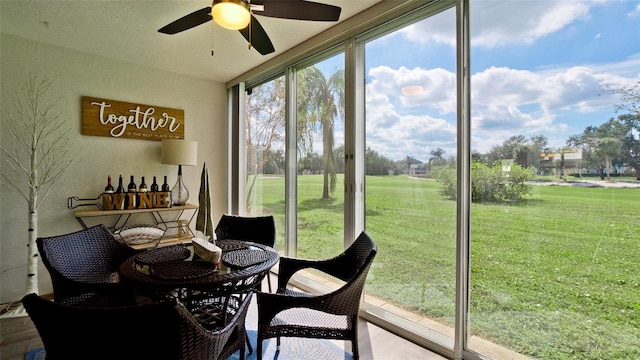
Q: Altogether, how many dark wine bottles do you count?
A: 6